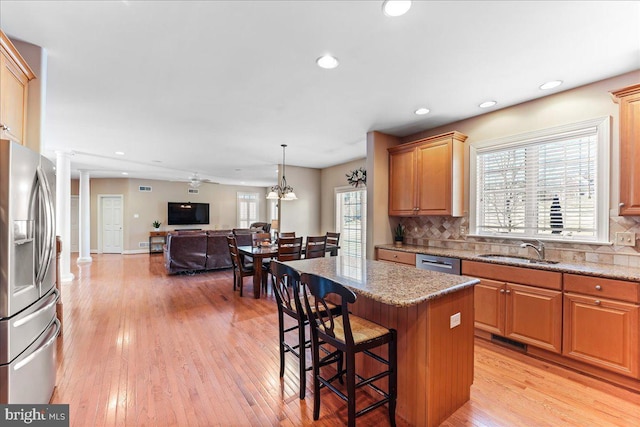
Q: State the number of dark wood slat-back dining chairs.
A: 6